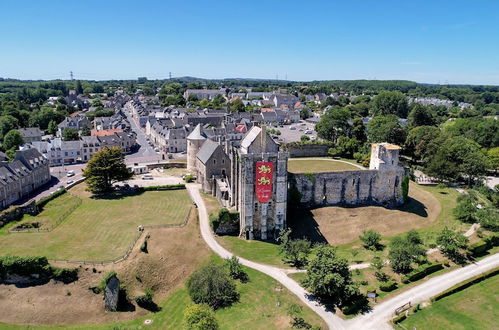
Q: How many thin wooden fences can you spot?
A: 2